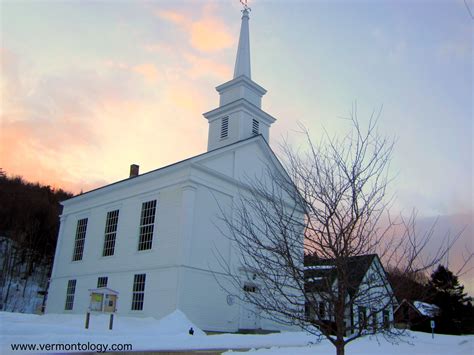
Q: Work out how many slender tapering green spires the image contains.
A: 0